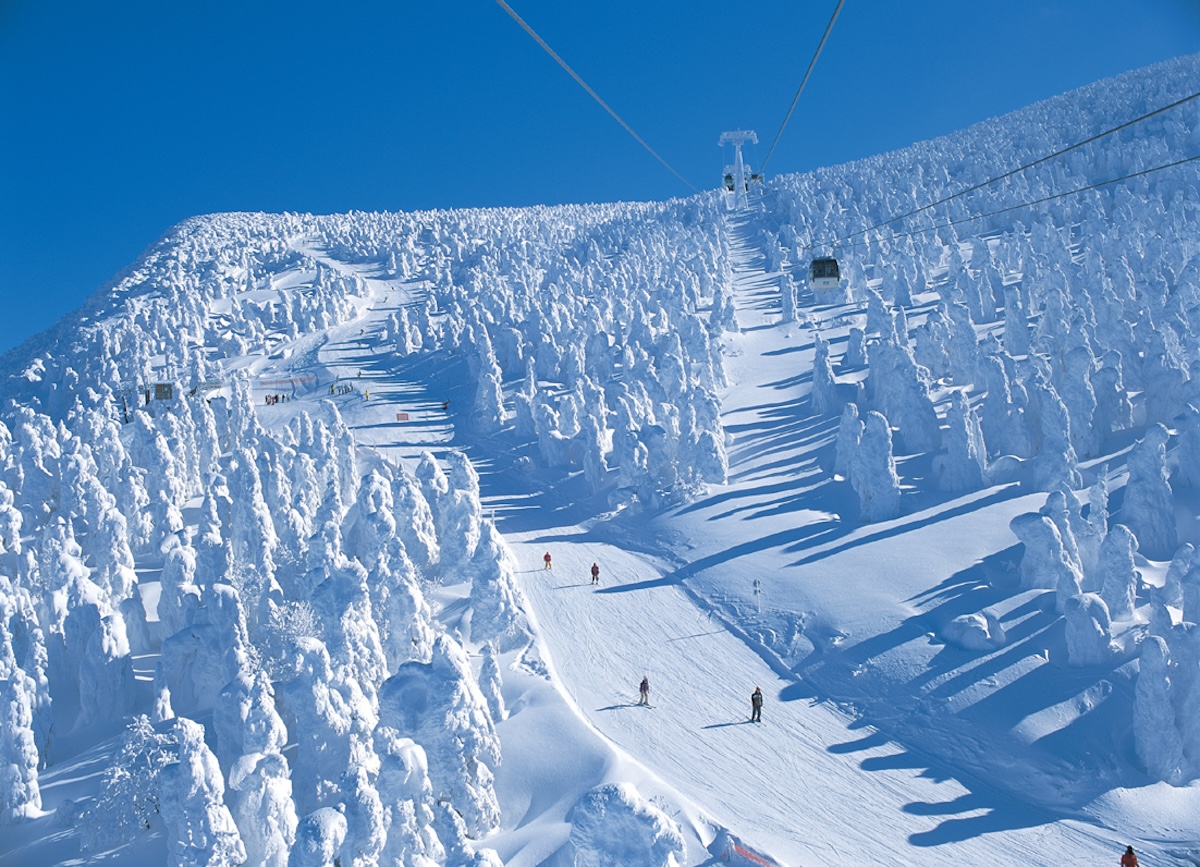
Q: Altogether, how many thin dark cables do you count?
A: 4